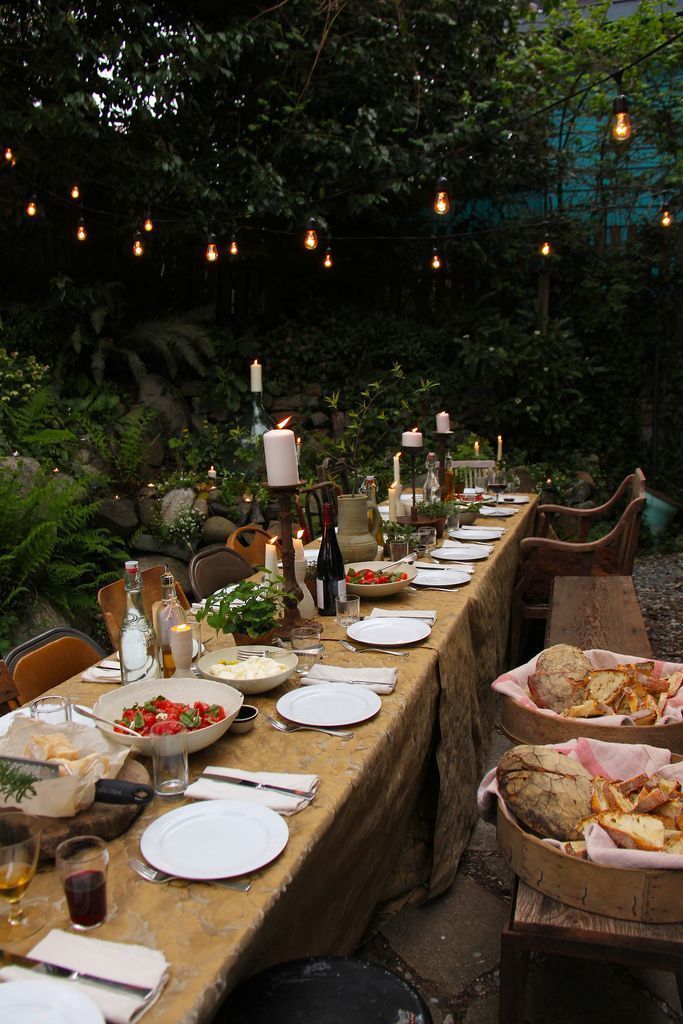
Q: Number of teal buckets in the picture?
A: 1